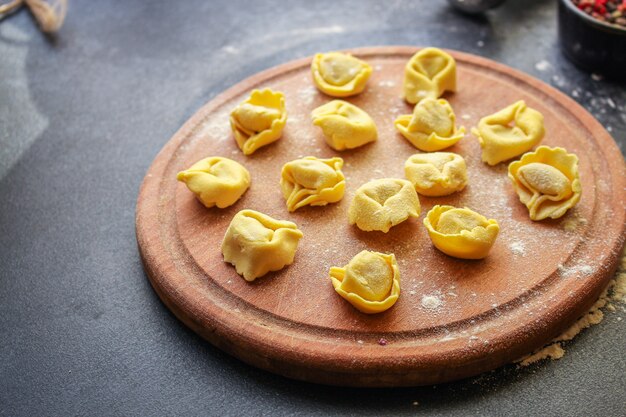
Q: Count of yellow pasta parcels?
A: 14